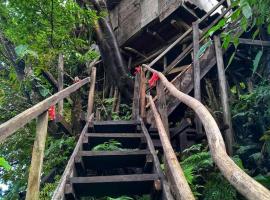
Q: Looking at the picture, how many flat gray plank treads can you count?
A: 4